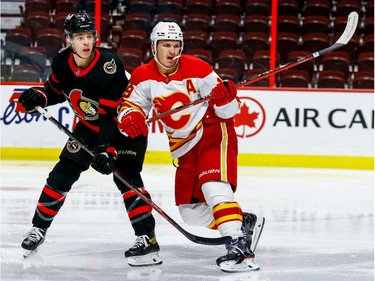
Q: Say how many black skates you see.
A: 4